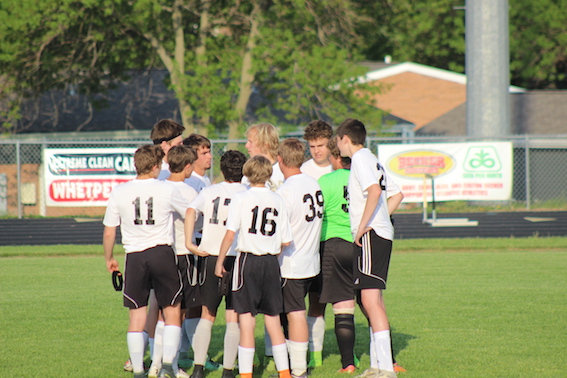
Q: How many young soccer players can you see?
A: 11